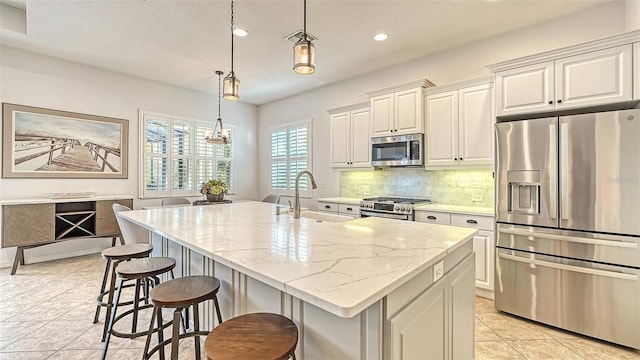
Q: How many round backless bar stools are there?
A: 4